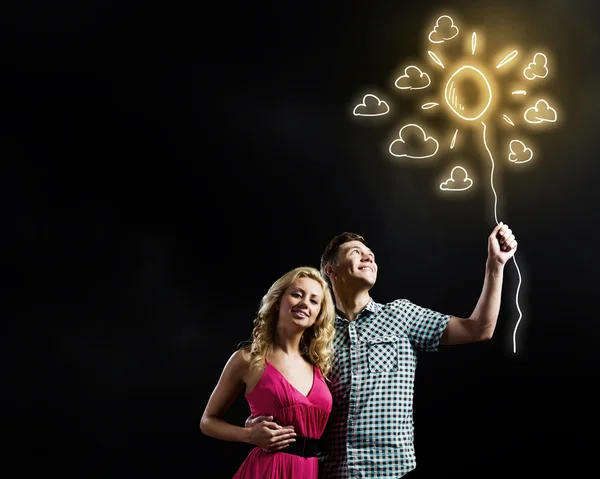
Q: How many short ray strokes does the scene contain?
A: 7